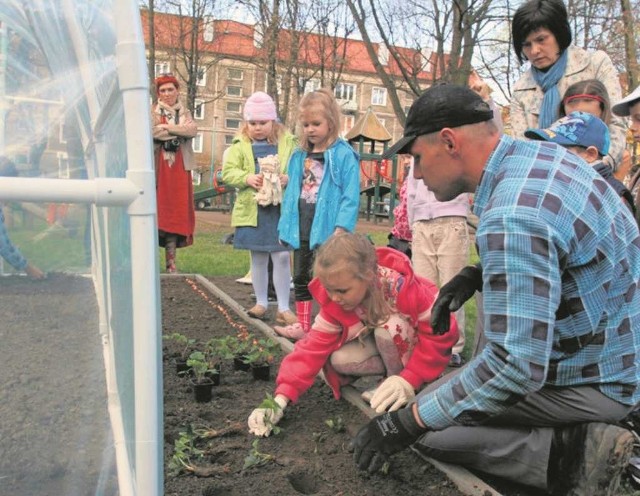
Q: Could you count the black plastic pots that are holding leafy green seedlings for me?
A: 5